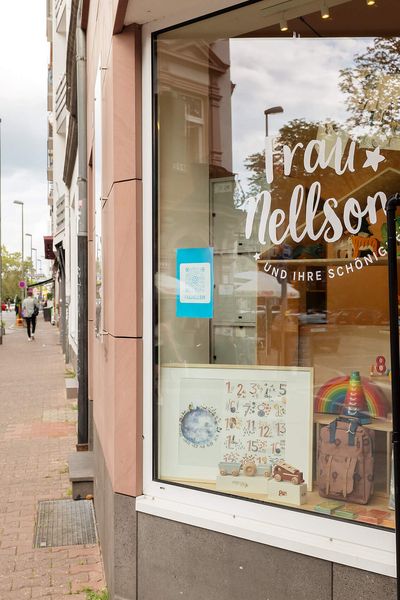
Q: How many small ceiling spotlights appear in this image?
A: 3